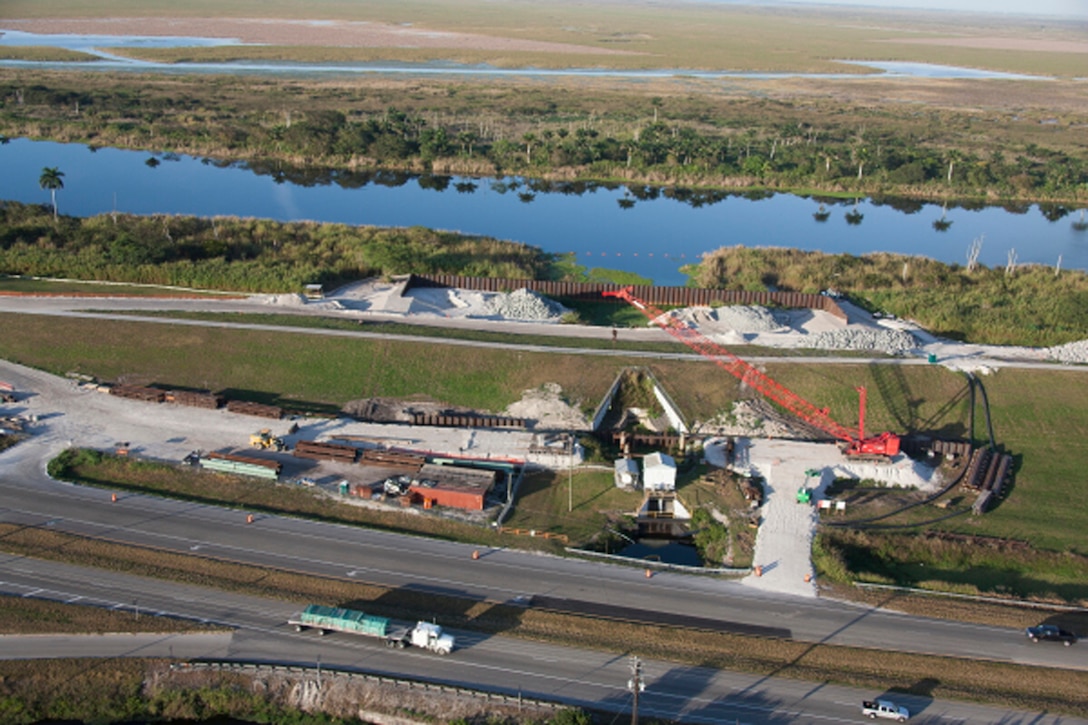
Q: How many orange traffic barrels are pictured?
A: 6